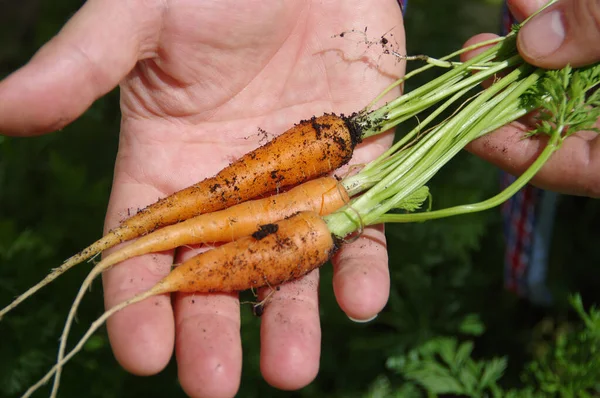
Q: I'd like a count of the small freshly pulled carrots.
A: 3